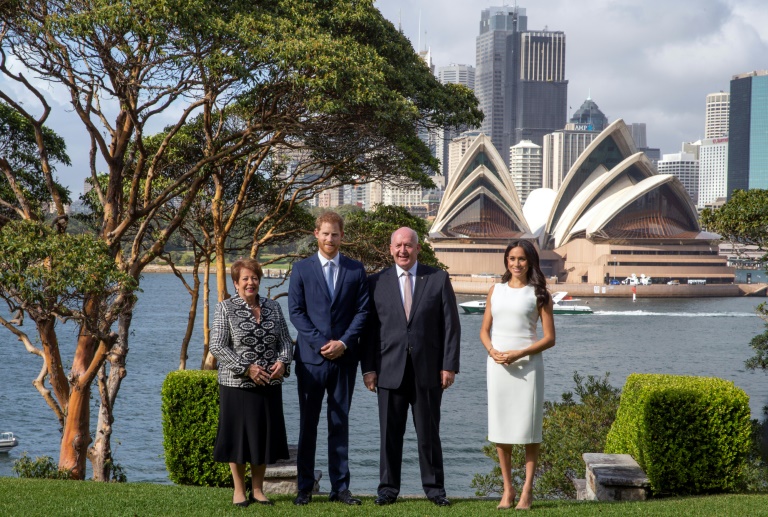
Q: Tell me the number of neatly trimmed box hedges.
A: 2